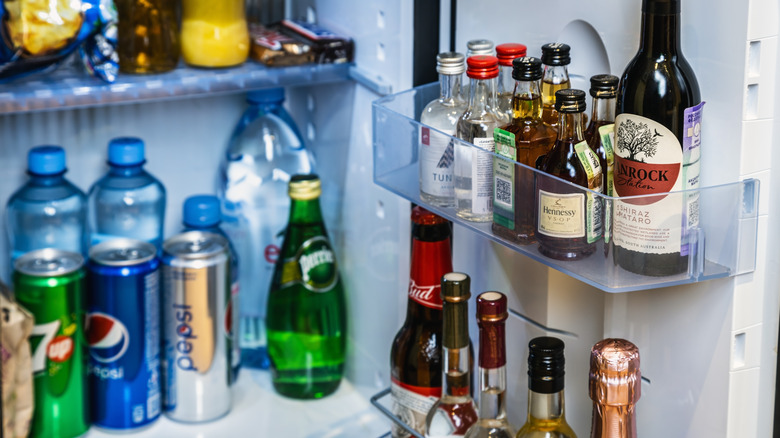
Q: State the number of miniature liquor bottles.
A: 8